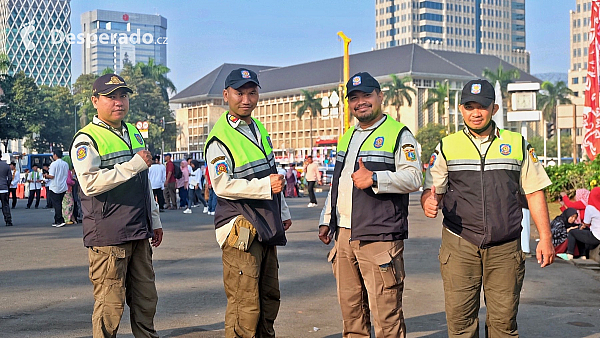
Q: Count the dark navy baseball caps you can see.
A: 4